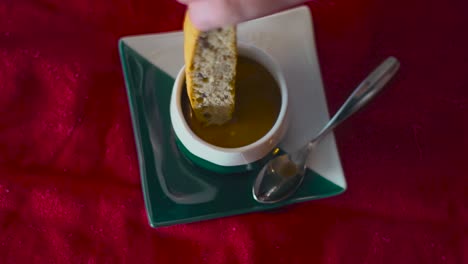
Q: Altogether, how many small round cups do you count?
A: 1